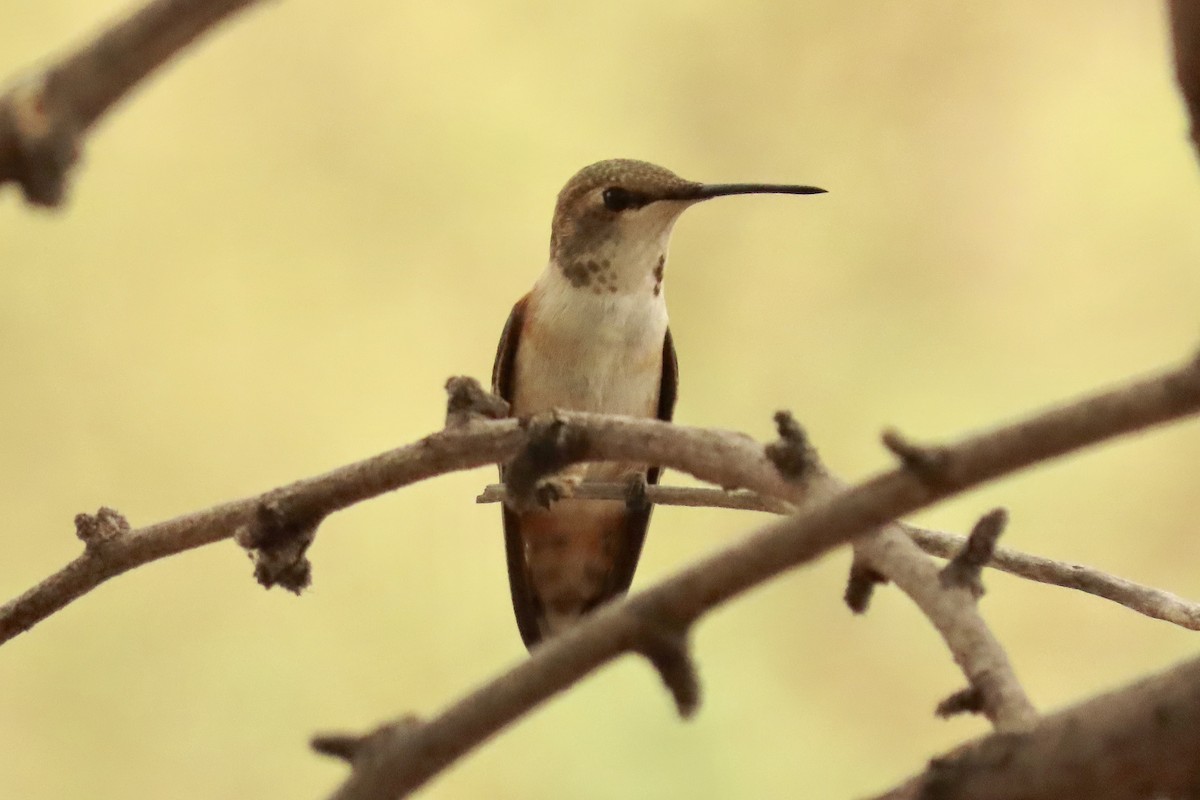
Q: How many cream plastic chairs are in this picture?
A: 0